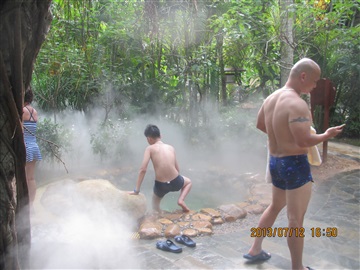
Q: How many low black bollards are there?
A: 0